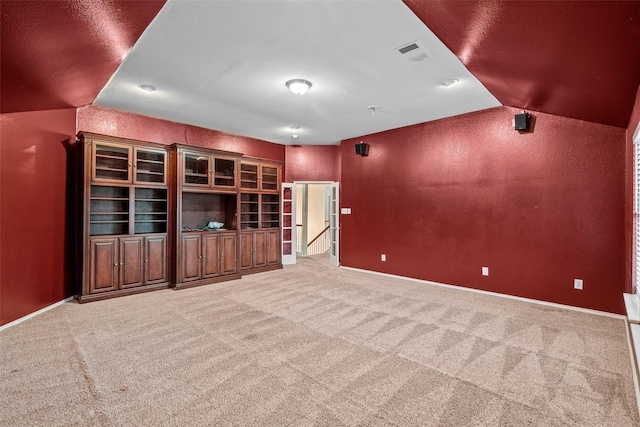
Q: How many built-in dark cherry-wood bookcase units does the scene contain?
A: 3